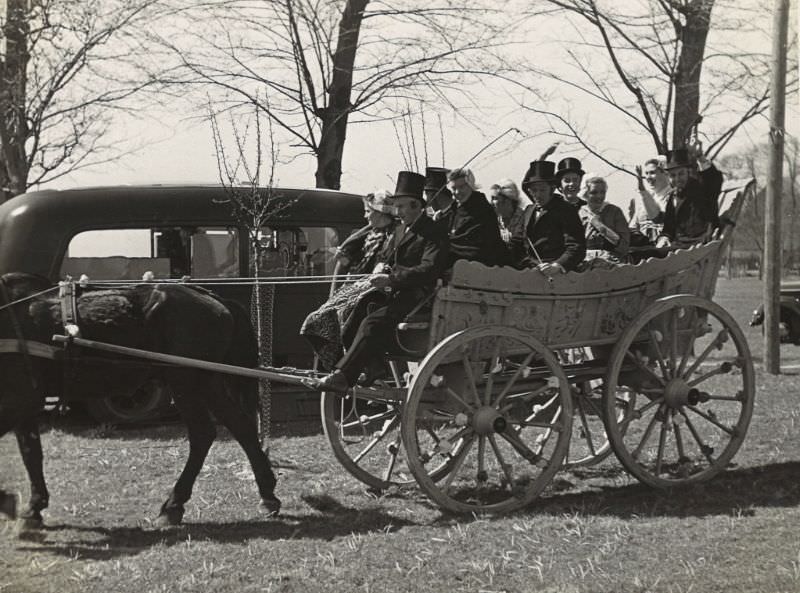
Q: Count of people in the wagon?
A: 10